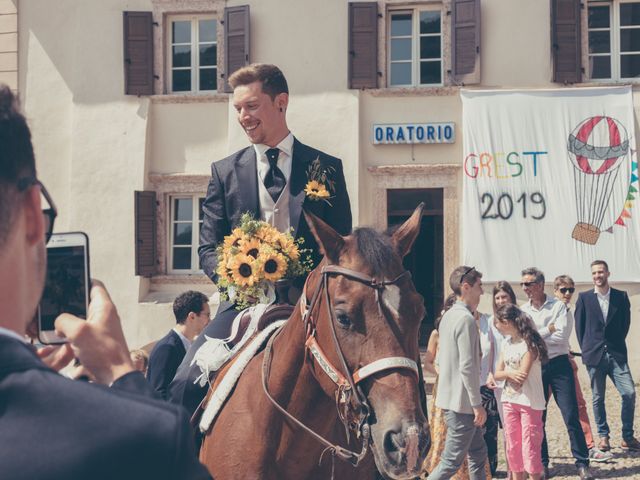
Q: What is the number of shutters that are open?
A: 6